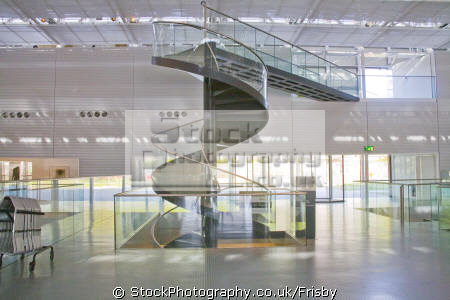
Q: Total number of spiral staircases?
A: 1